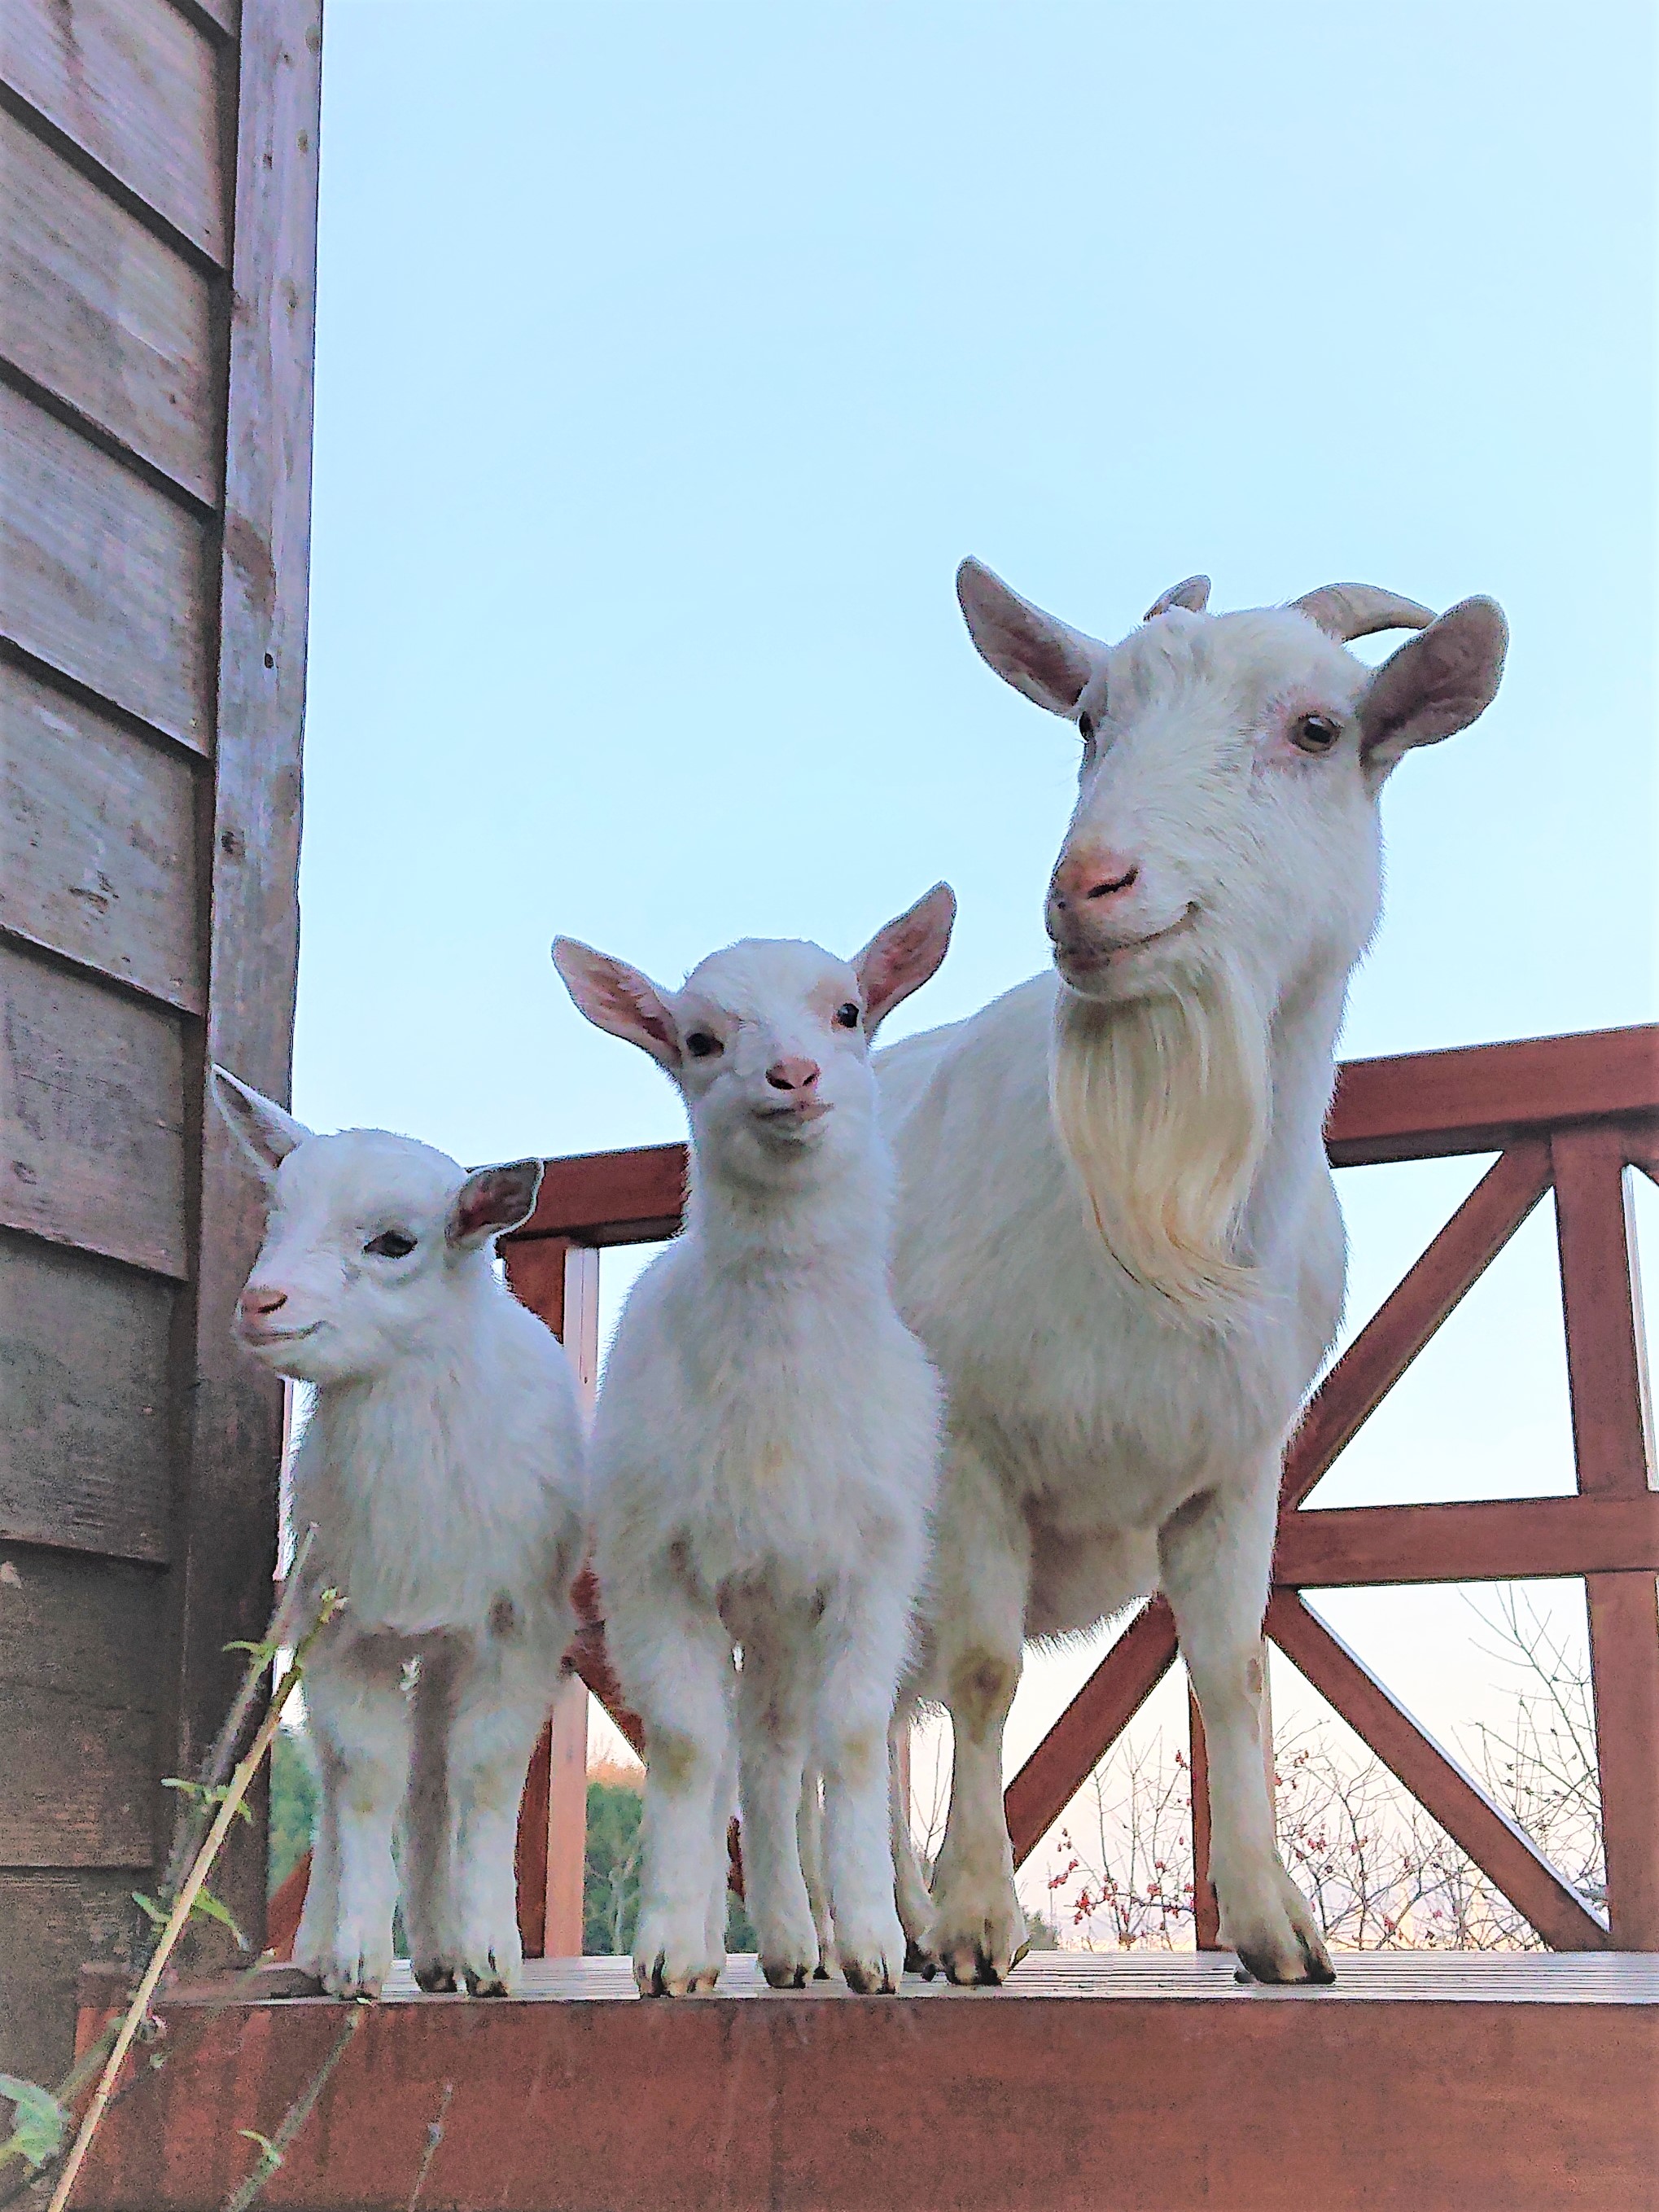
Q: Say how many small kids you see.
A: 2